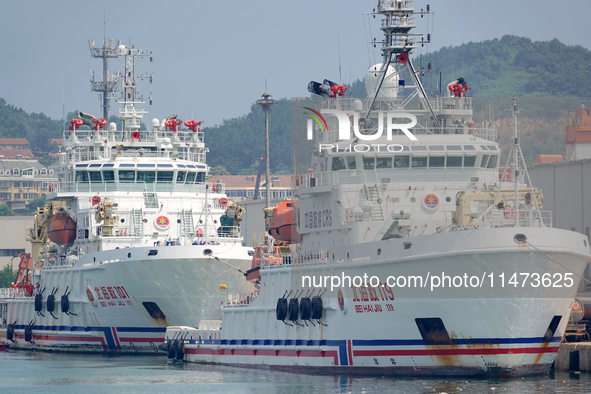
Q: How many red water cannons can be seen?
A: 6